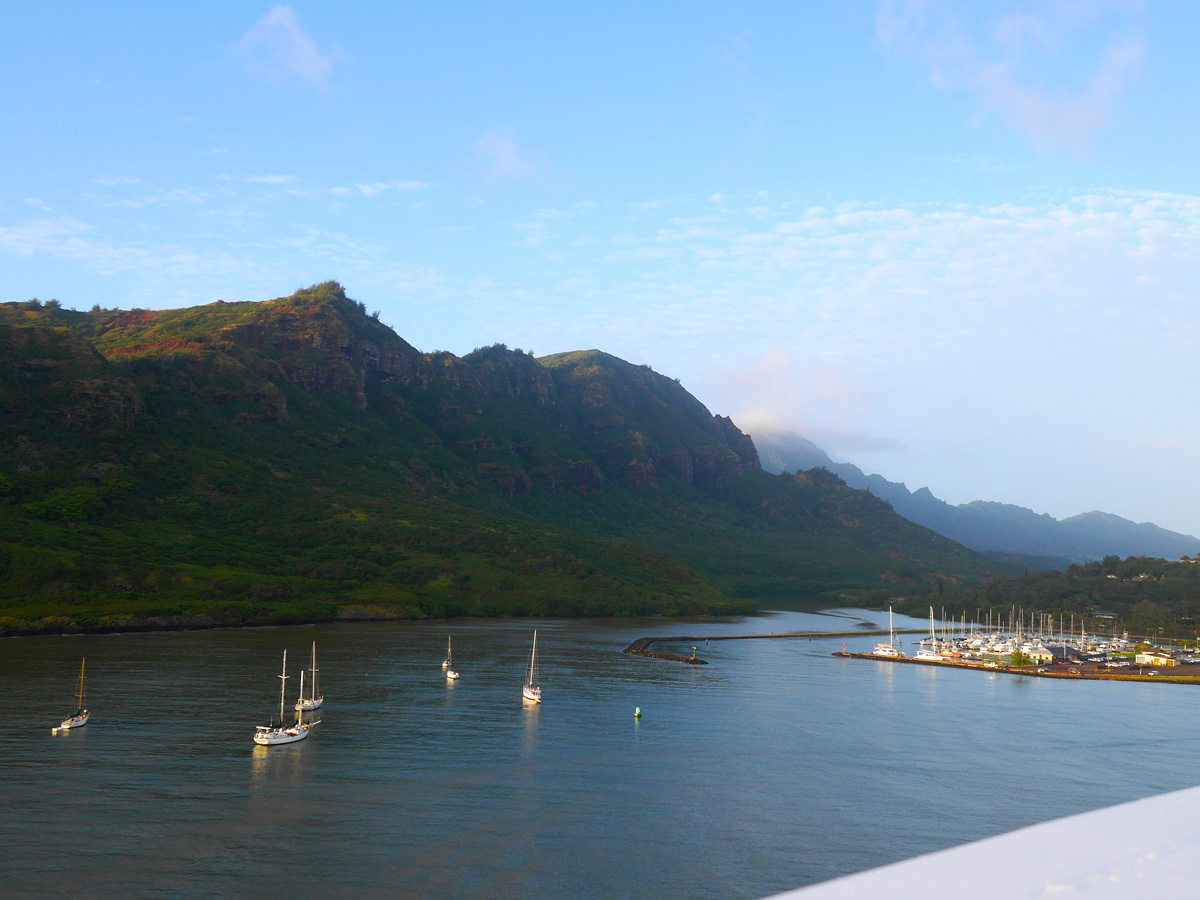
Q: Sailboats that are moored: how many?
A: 5